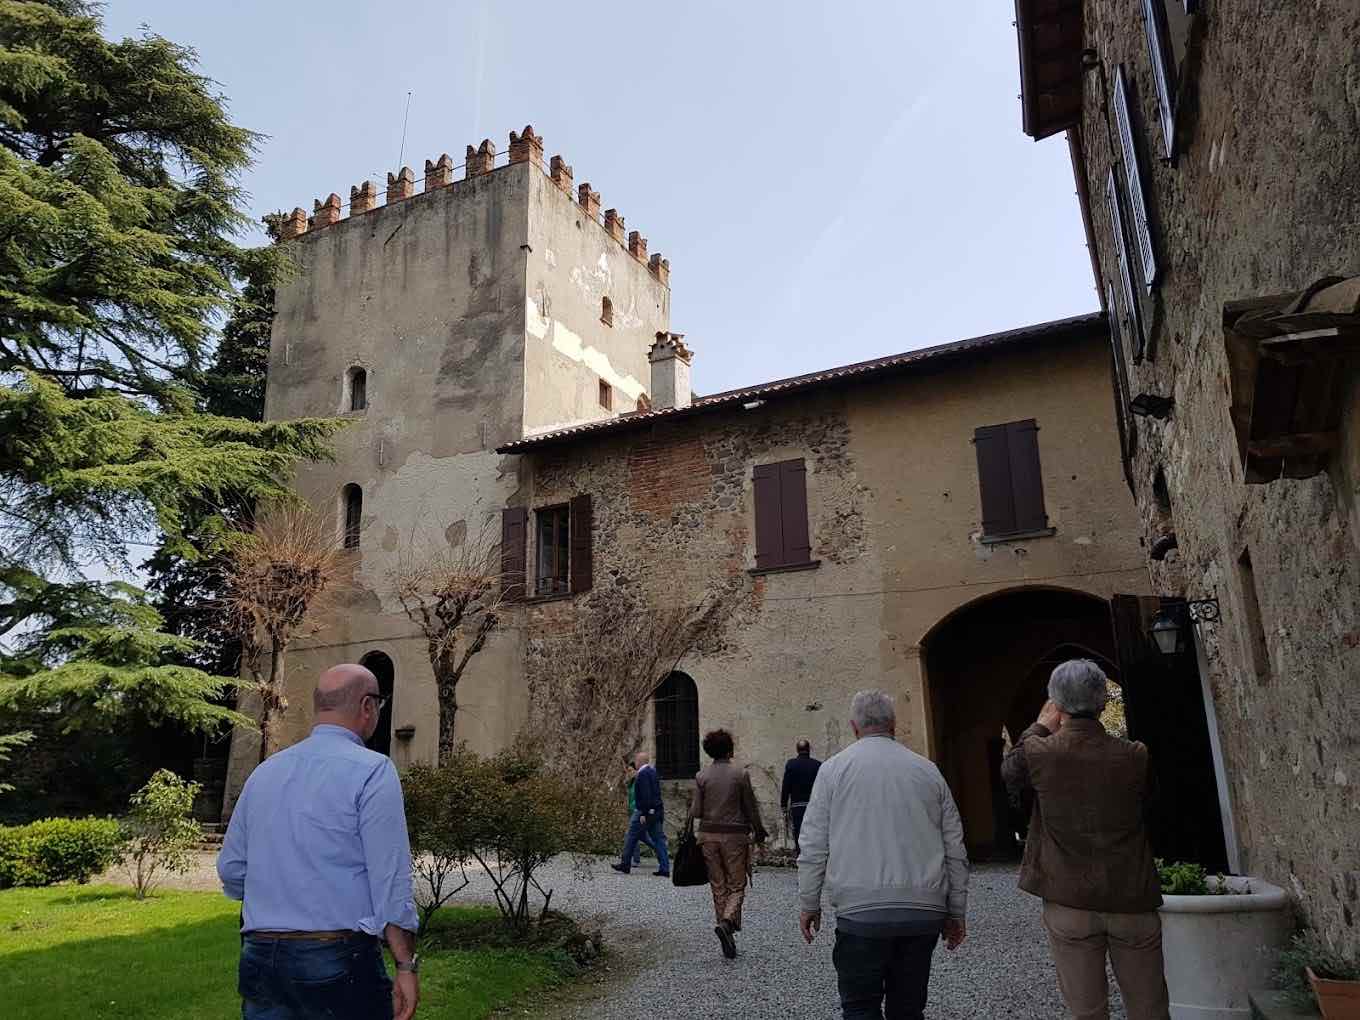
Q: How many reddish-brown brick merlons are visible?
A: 12